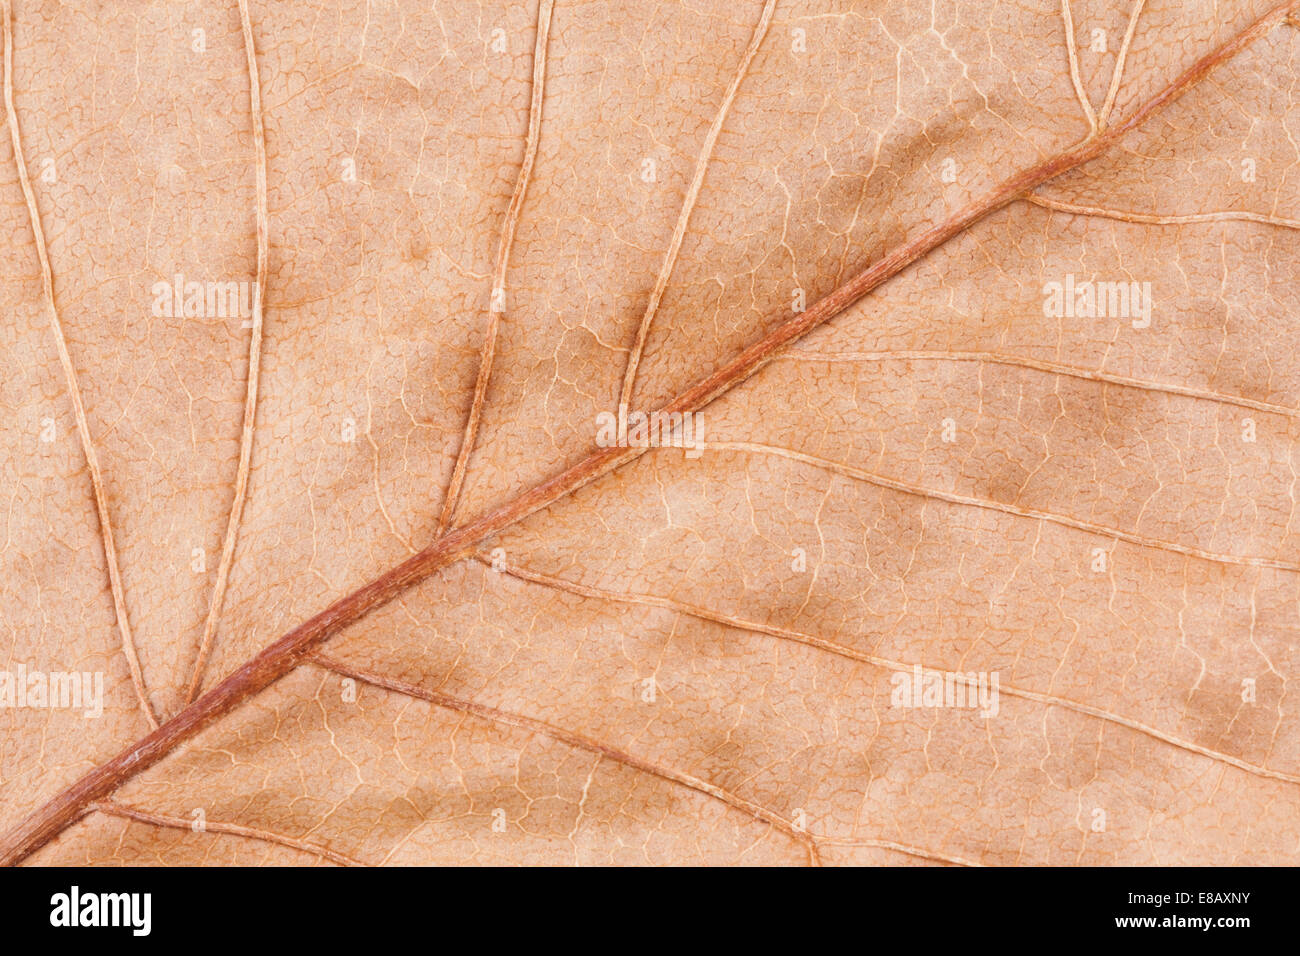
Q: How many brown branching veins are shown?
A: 12